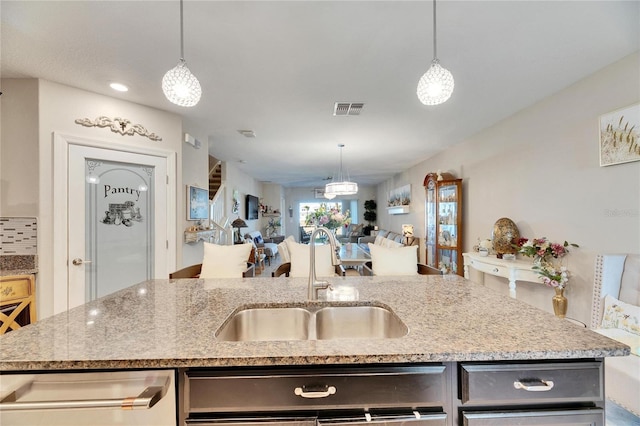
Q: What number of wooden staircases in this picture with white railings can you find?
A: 1